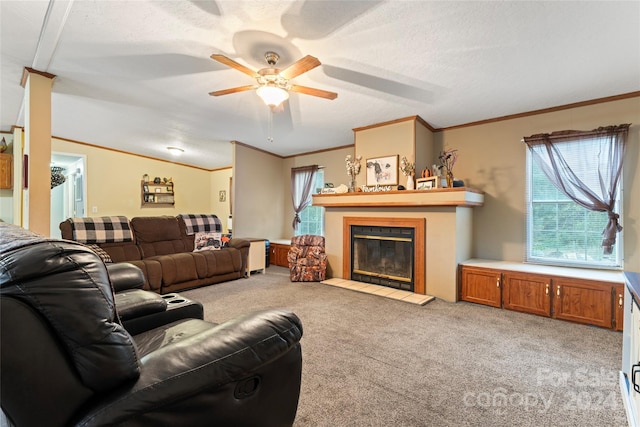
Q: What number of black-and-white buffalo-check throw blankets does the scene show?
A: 2